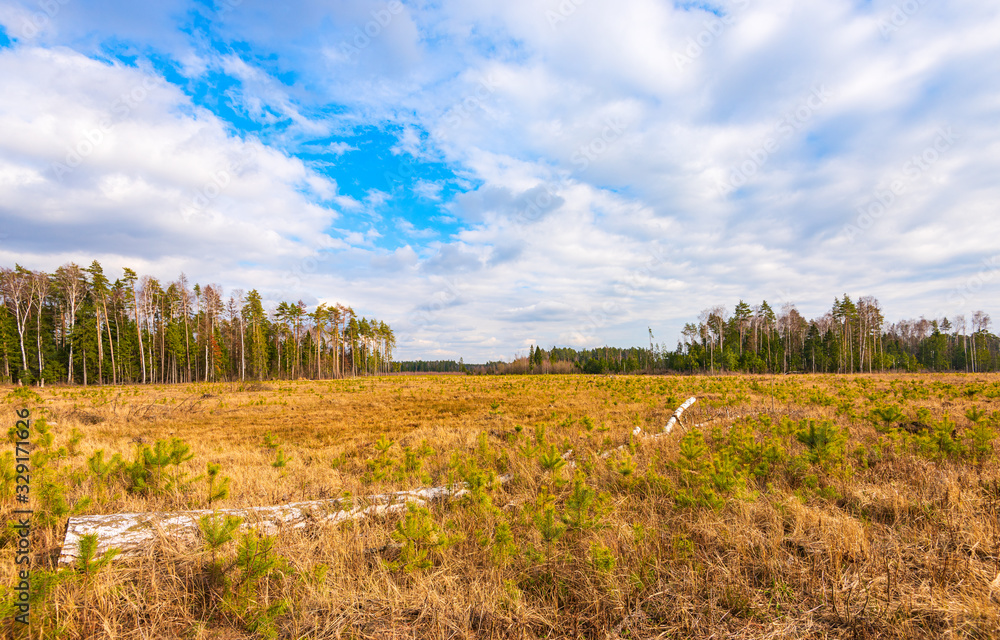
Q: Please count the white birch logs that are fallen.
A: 2